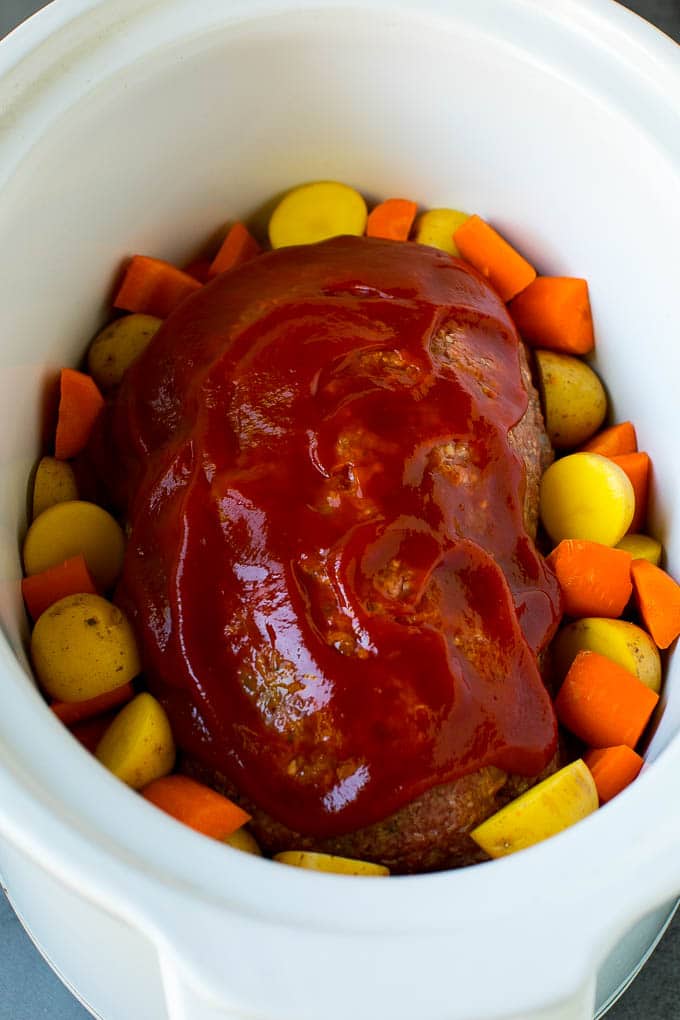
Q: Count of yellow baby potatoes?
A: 14